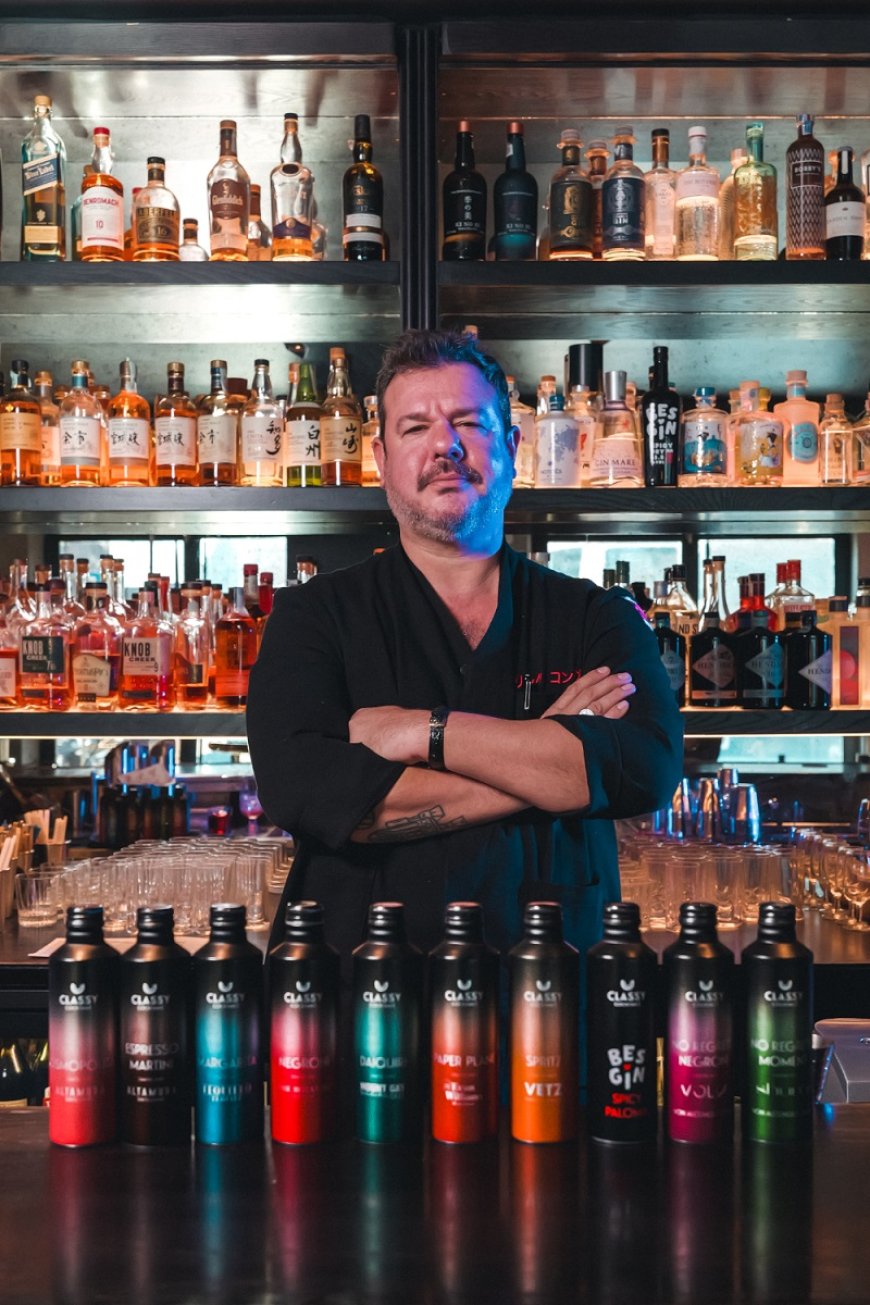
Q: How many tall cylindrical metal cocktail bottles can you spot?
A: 10